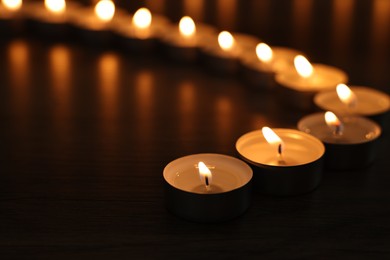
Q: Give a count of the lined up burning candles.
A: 12